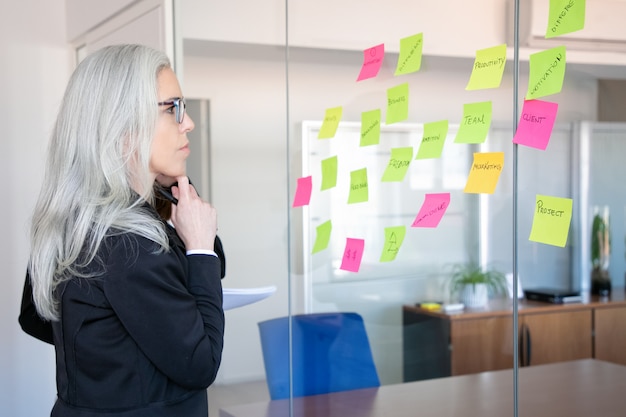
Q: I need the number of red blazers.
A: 0